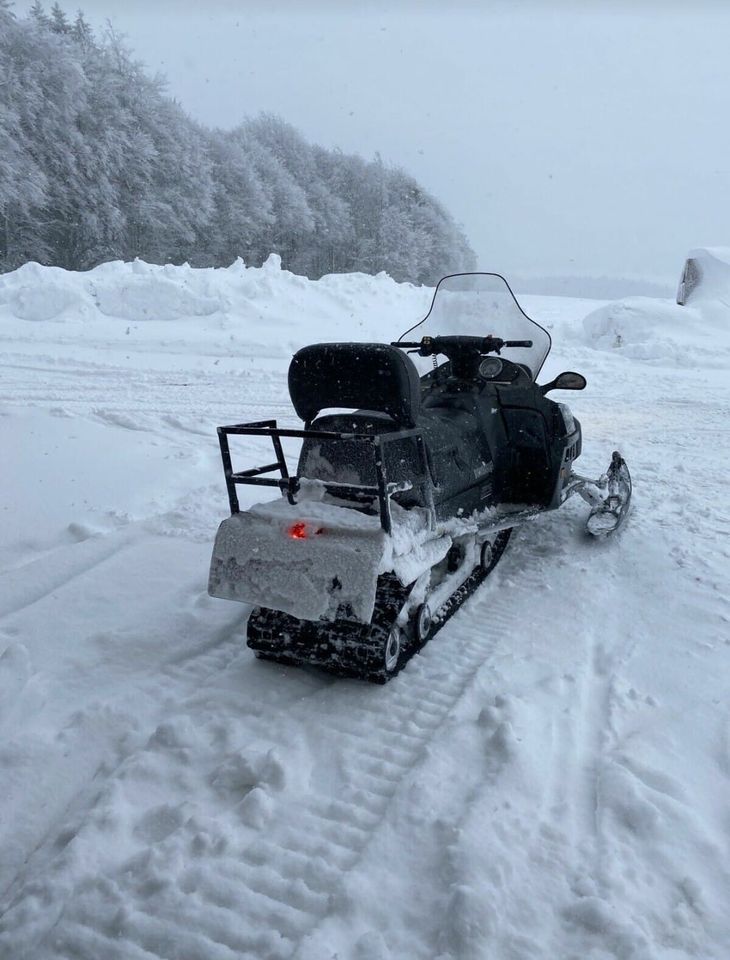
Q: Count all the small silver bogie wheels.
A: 3